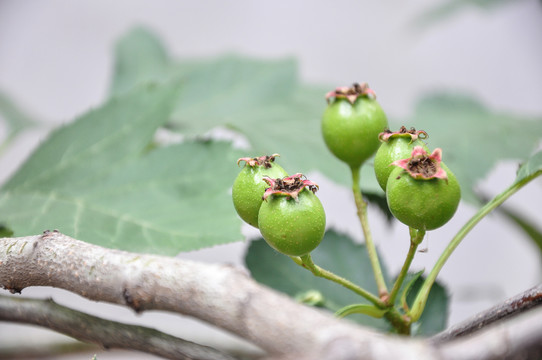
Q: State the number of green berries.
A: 5